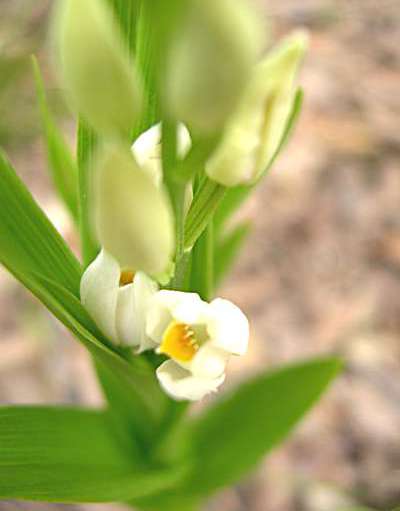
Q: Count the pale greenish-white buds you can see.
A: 4